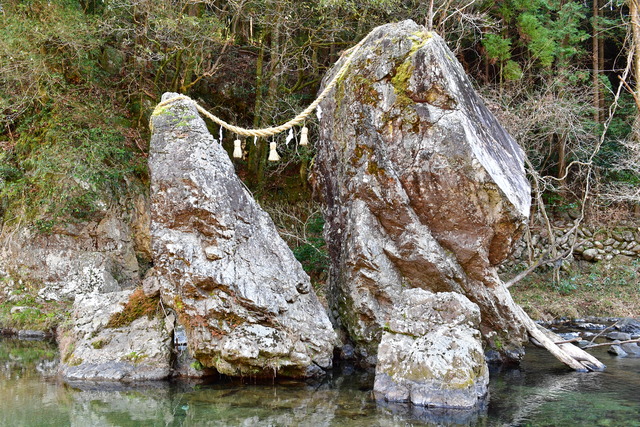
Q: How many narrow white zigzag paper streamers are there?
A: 4